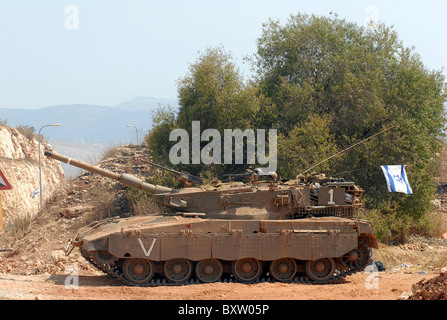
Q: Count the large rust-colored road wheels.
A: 6